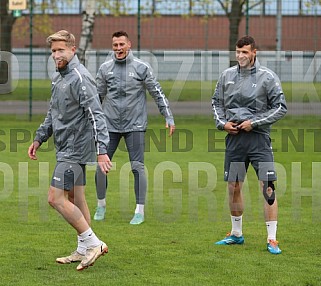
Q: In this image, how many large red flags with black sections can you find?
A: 0